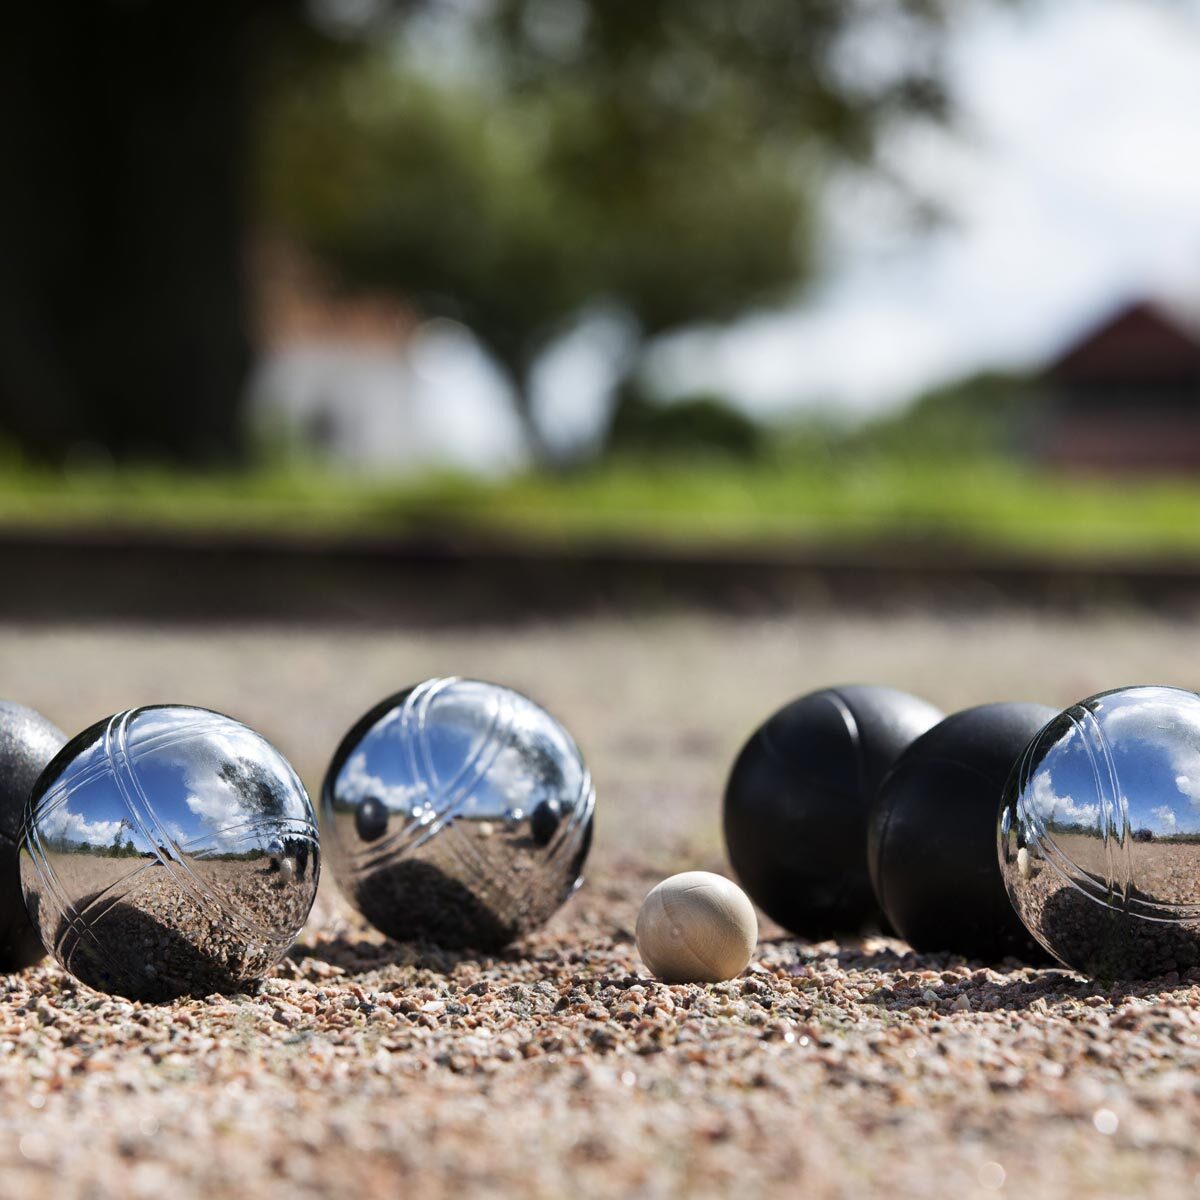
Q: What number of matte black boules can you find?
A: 3